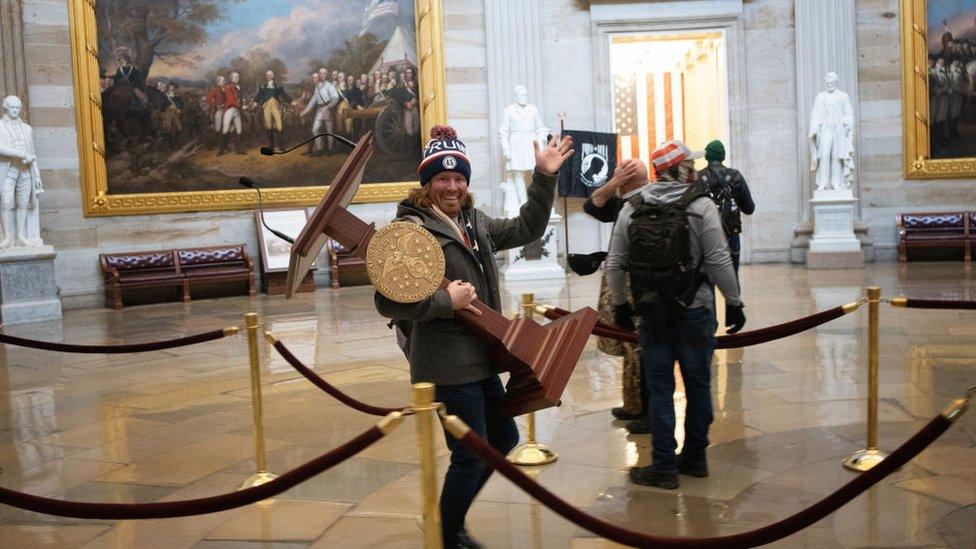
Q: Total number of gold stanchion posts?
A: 4